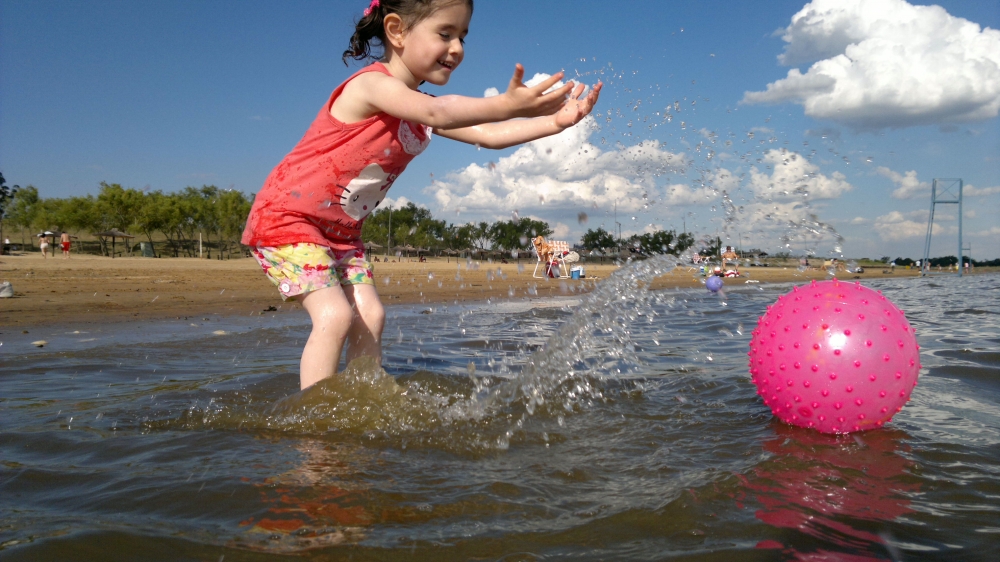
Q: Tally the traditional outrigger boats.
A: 0